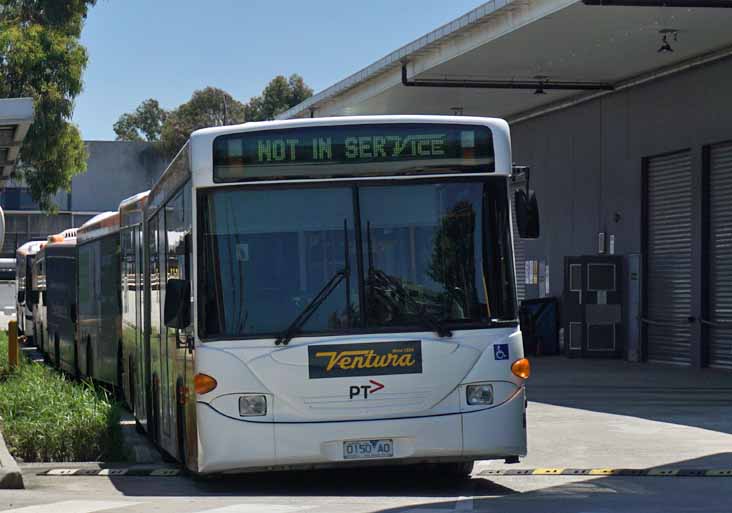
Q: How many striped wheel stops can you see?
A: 2